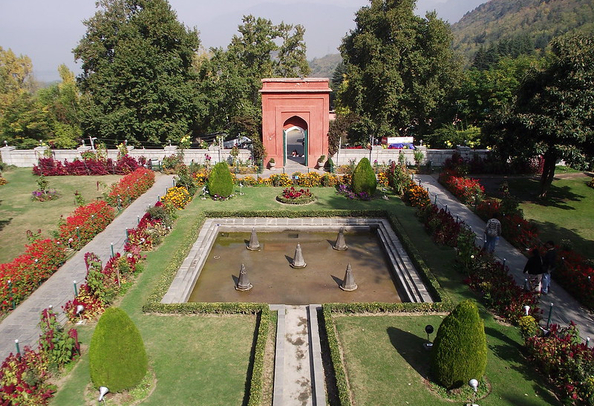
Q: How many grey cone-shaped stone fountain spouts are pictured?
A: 5